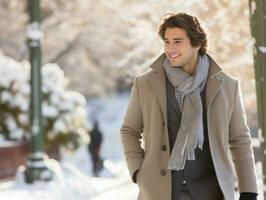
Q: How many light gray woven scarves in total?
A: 1